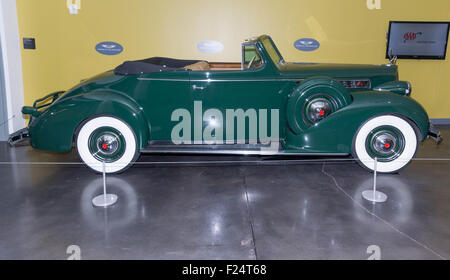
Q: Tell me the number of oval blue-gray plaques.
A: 3